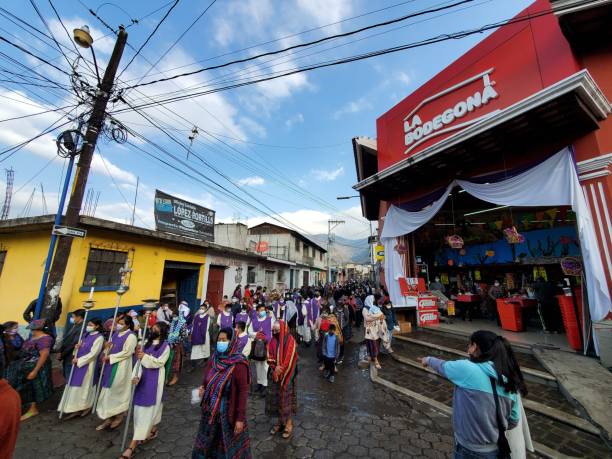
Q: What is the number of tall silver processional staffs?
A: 3